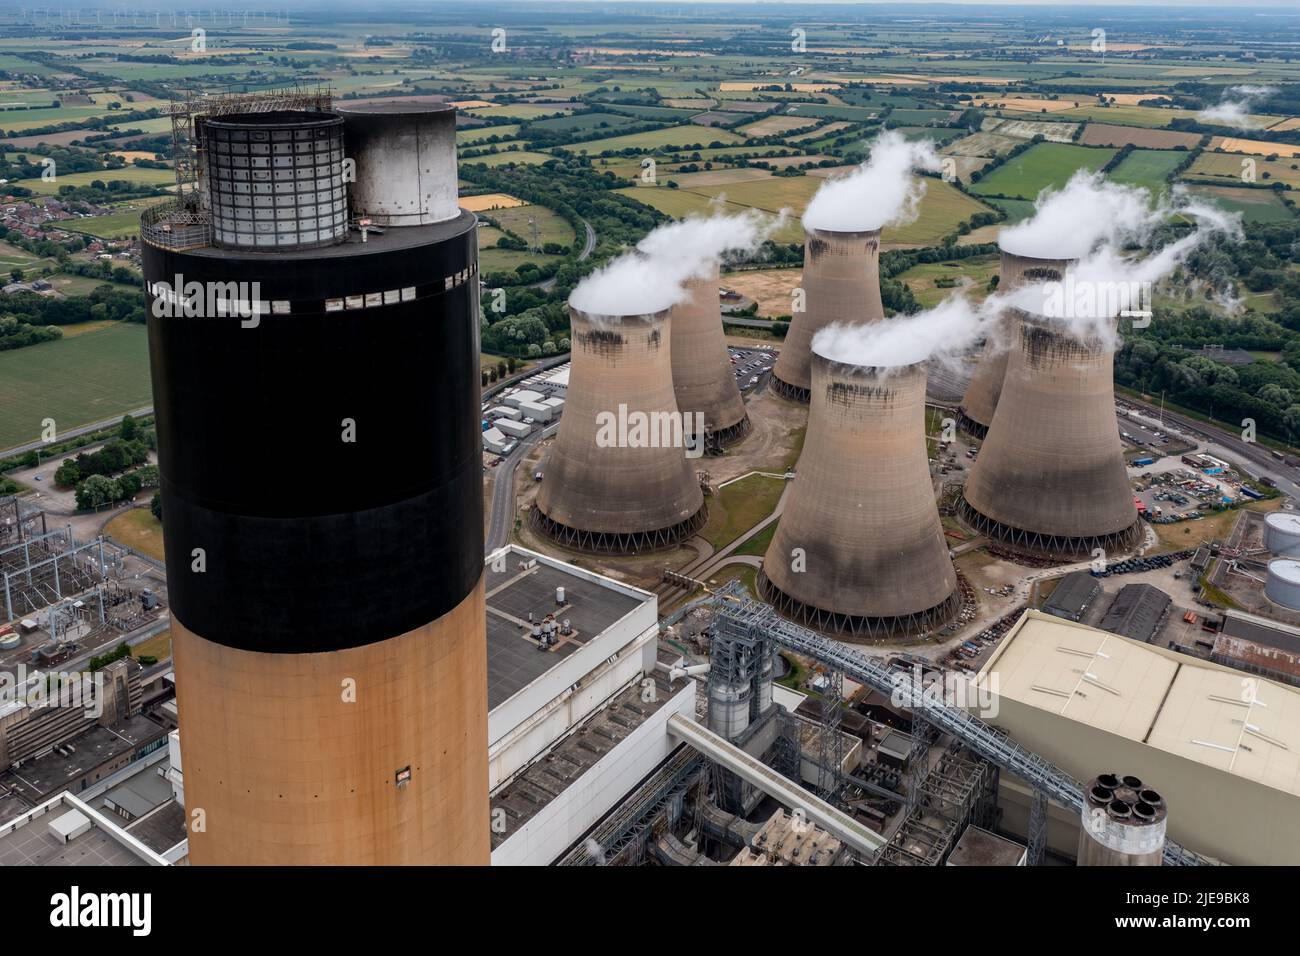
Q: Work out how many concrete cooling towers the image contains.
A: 6